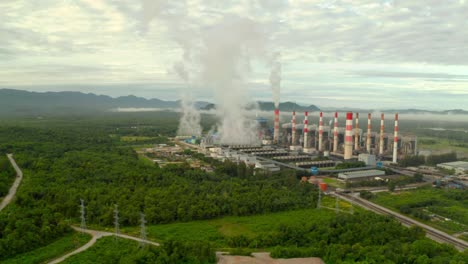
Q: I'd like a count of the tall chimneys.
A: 10